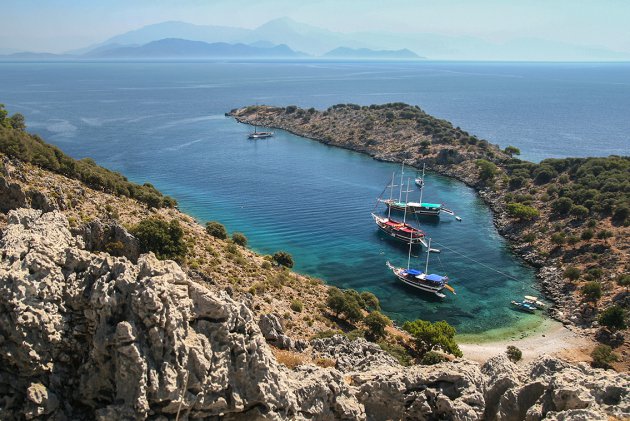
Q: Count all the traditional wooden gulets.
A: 3